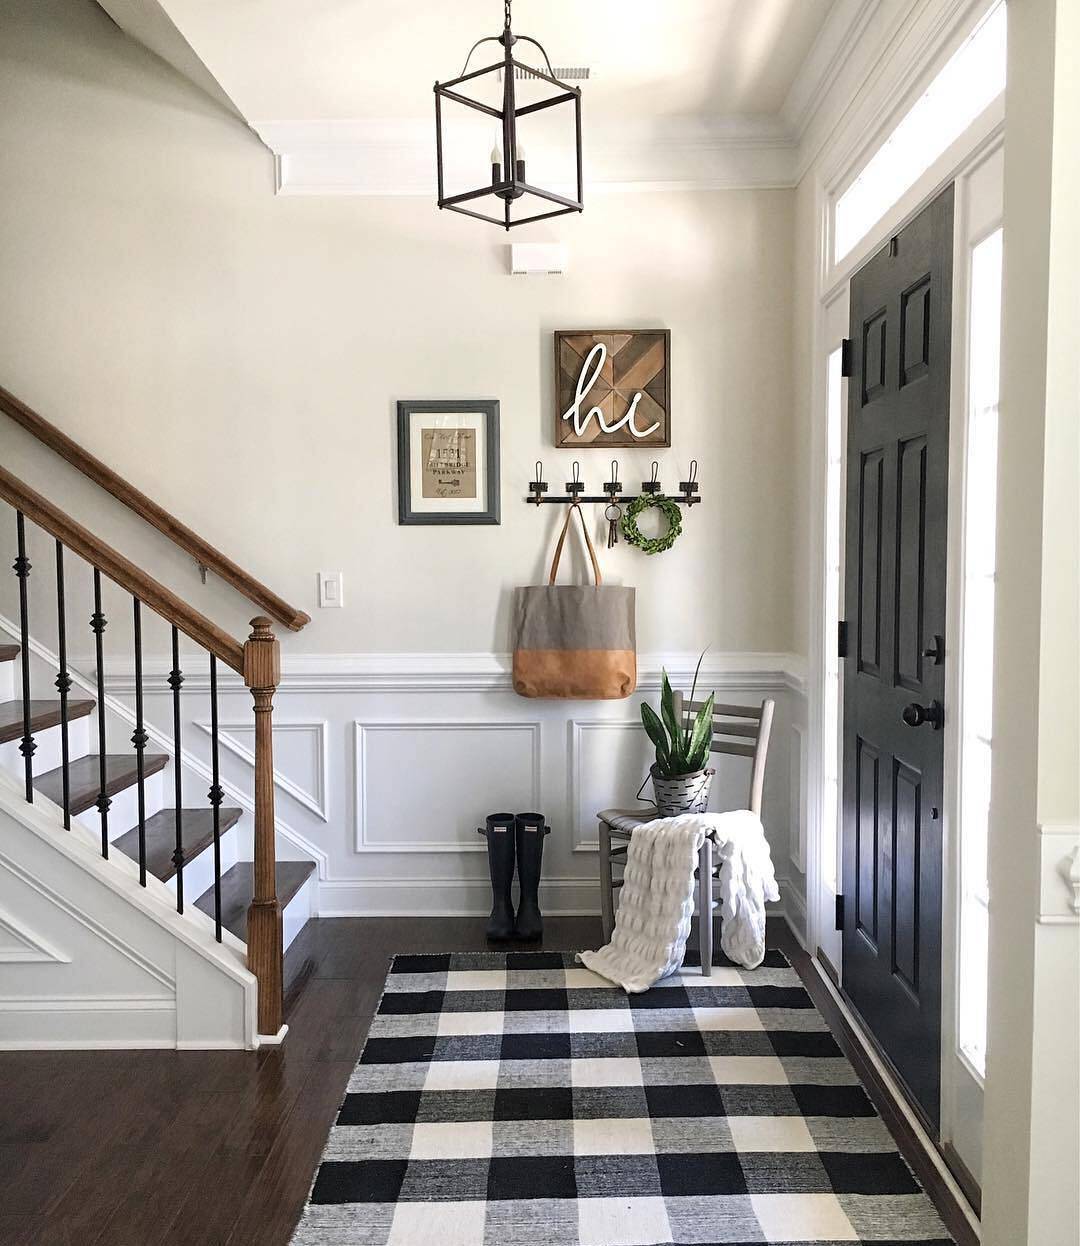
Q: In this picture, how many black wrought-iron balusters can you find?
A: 6